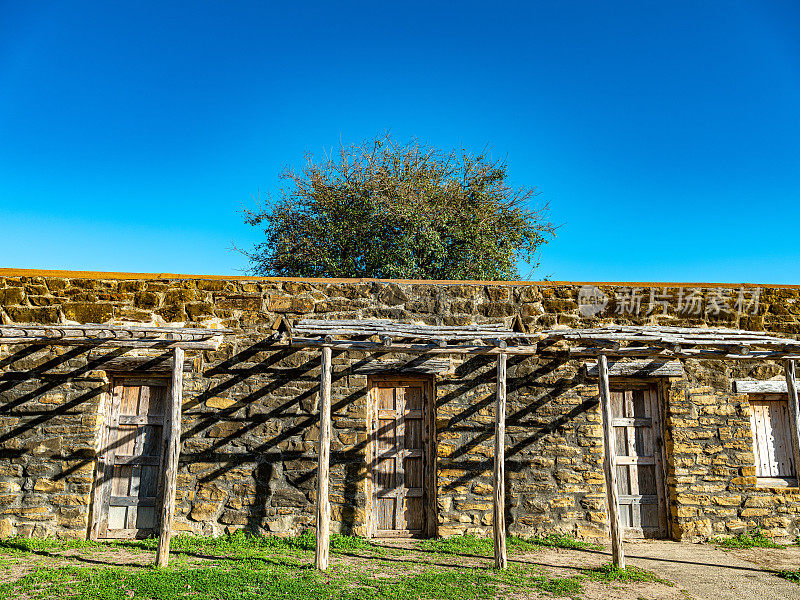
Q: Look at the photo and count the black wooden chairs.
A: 0